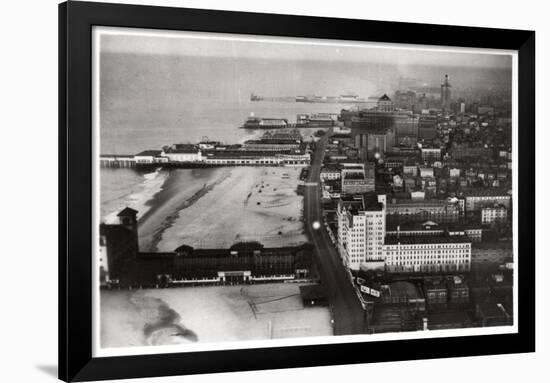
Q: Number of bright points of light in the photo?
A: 2